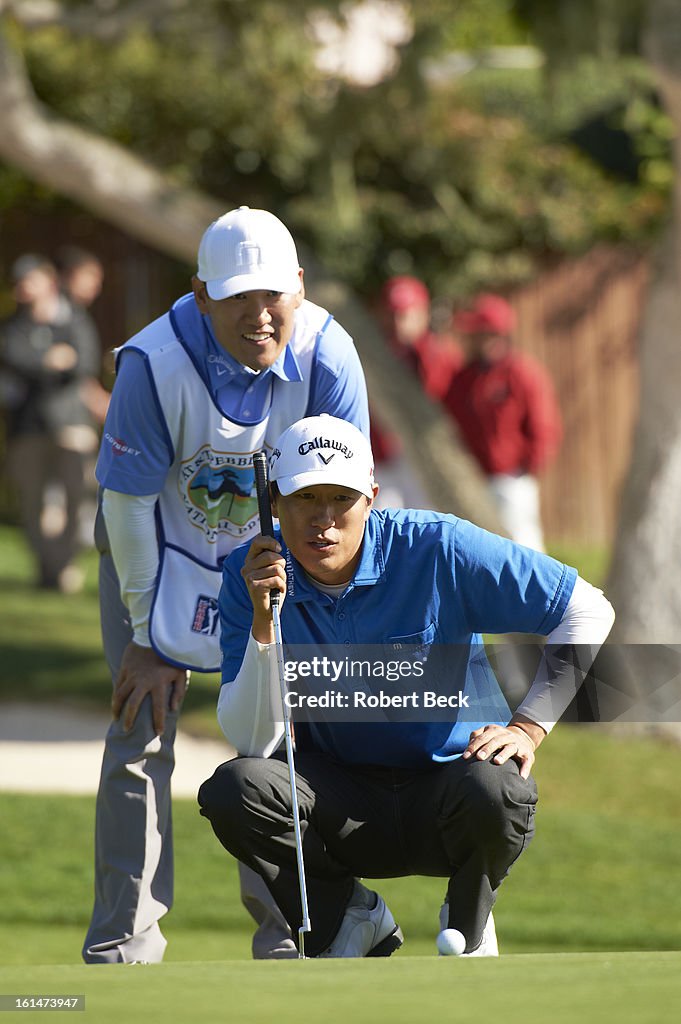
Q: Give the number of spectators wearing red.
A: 2